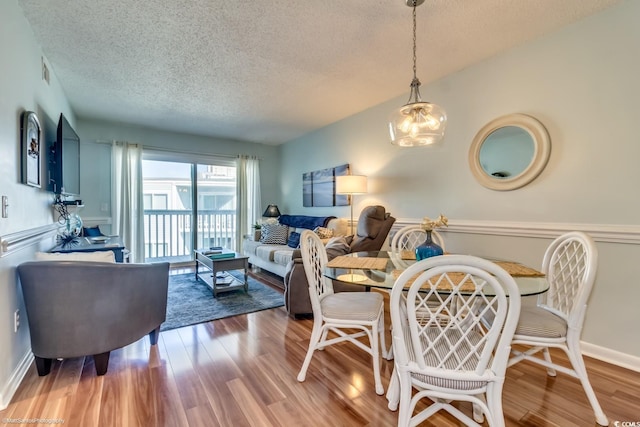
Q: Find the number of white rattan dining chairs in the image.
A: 4